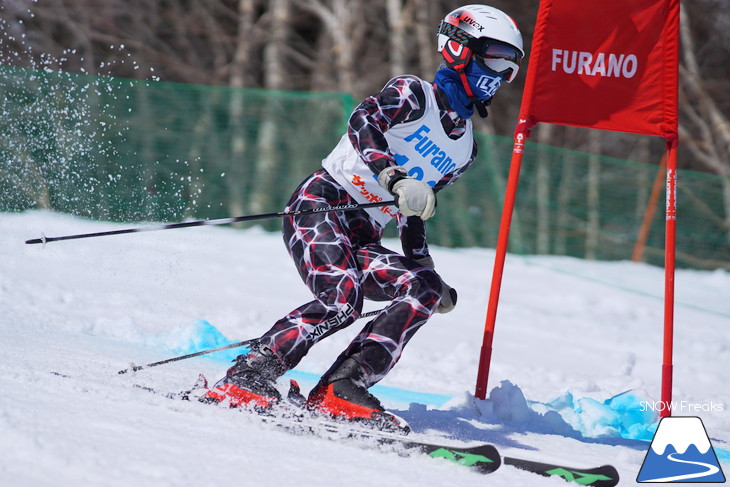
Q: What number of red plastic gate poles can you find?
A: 2